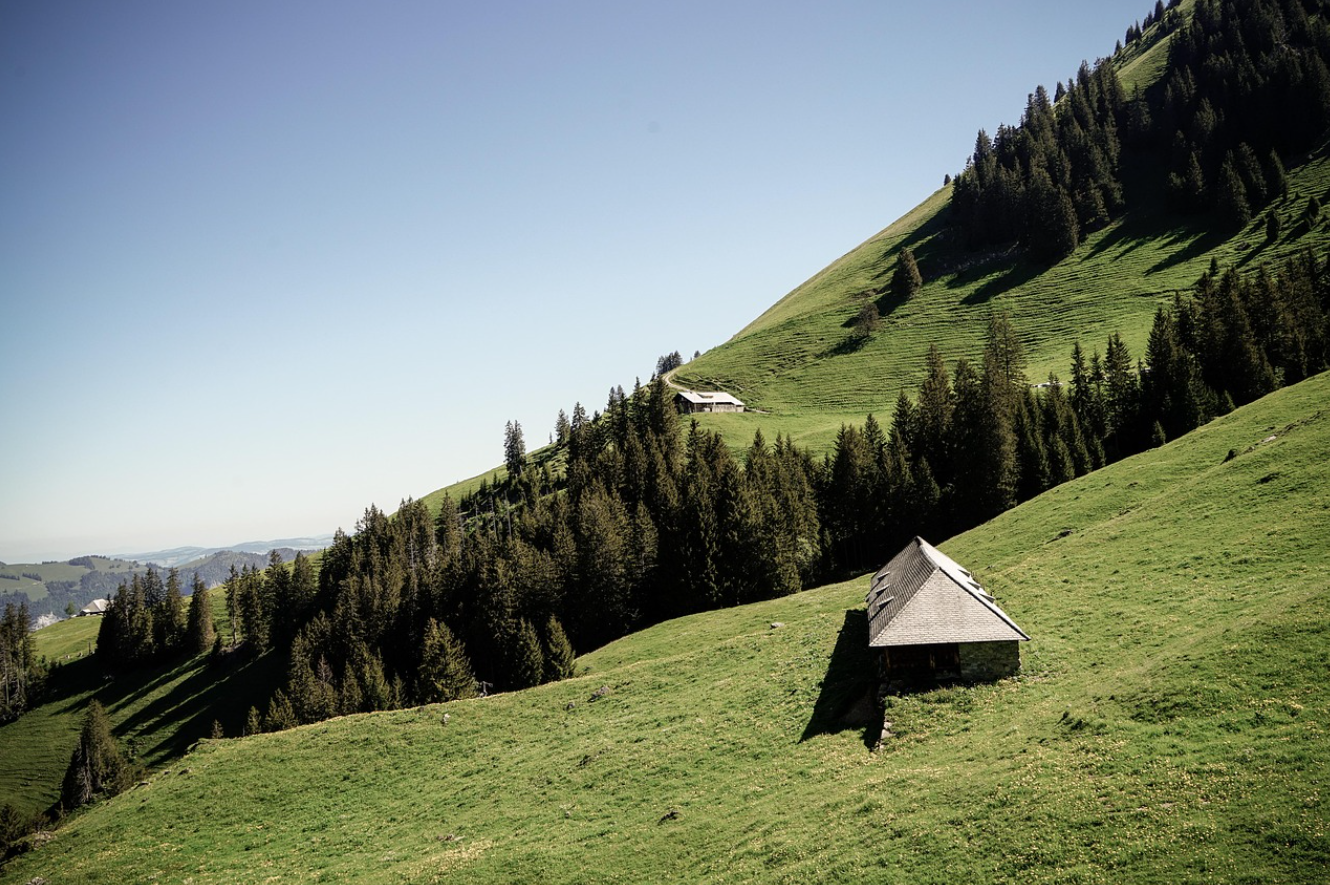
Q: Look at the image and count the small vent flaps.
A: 6